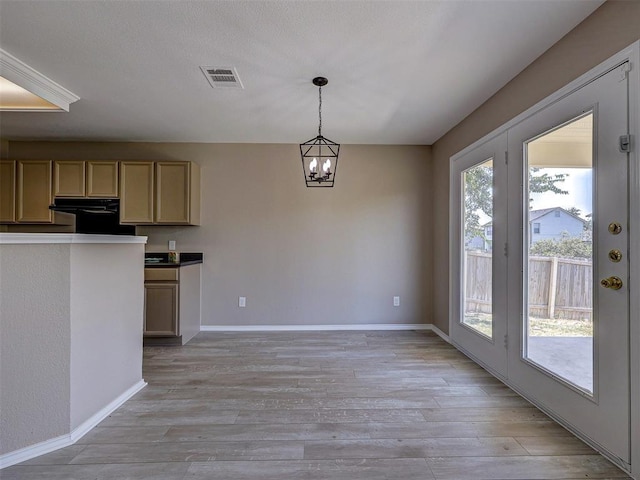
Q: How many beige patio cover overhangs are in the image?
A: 1